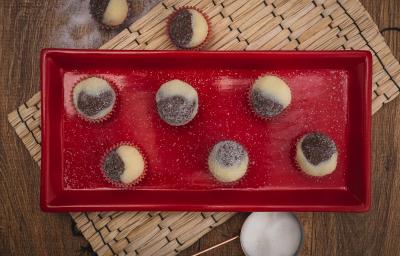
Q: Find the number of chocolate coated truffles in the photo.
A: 8